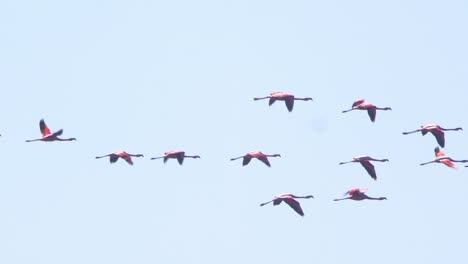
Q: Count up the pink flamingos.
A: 11